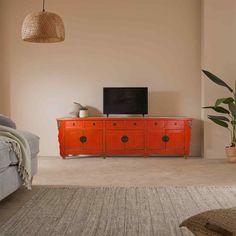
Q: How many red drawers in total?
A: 6